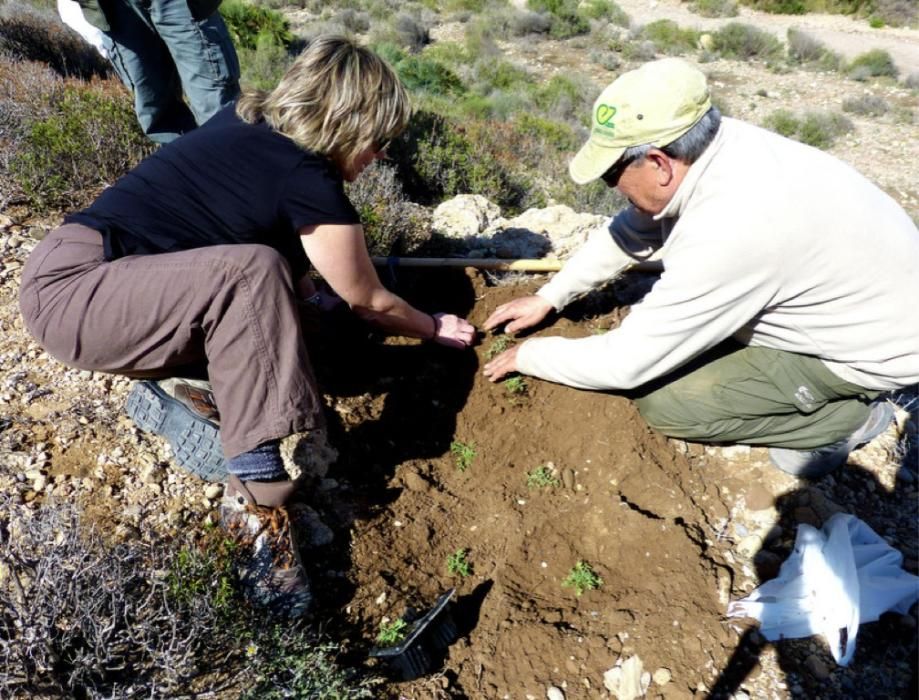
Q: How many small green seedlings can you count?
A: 7